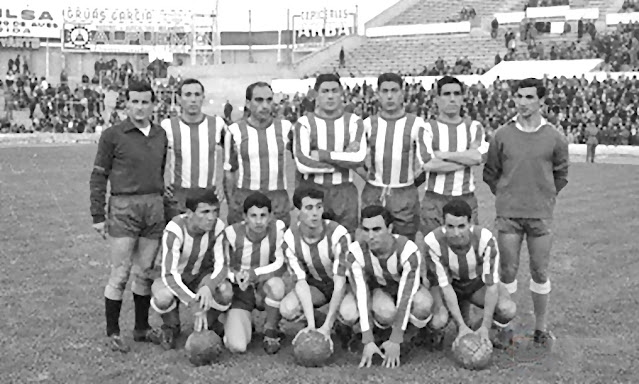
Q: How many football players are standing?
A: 7